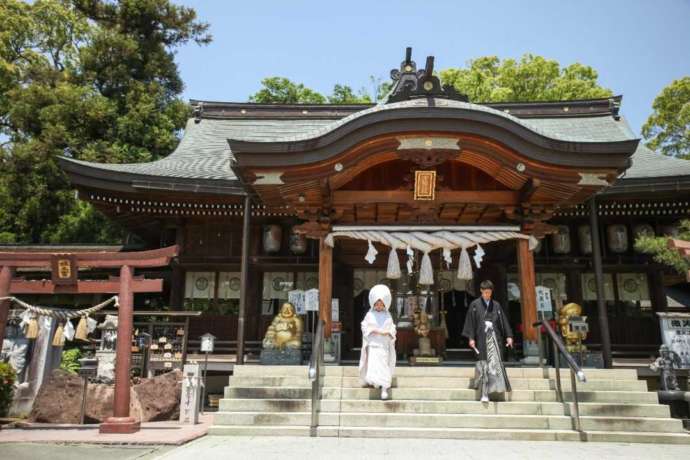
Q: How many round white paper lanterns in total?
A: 6